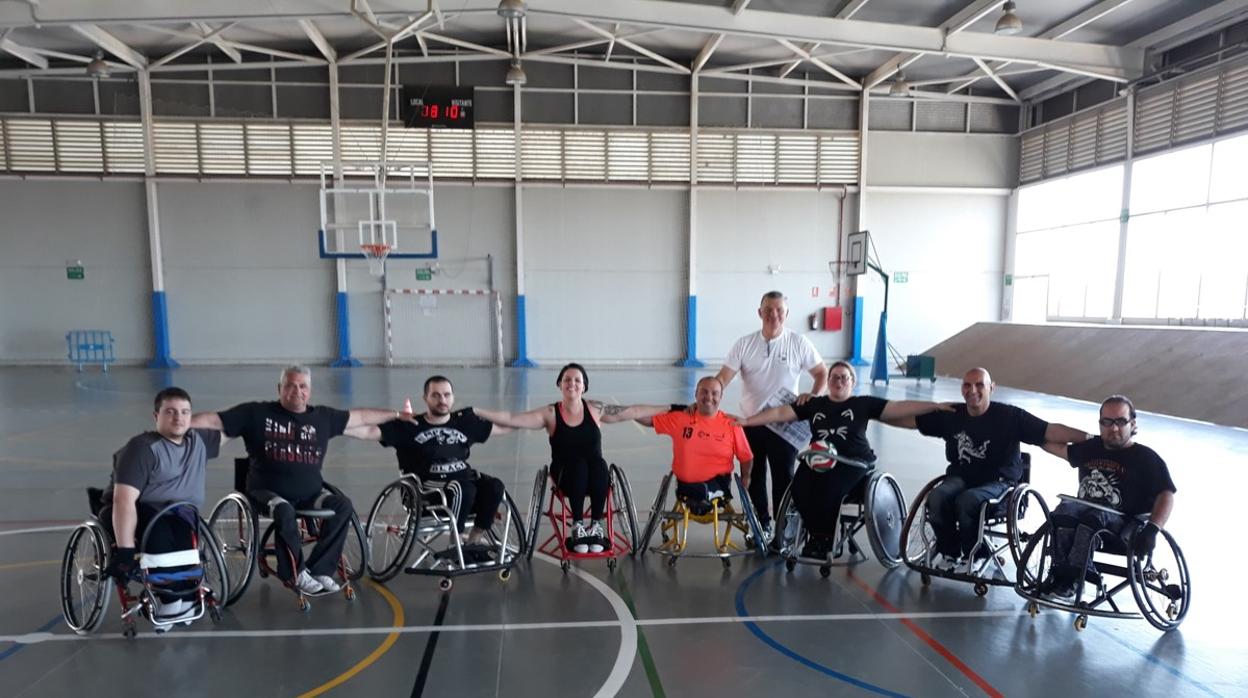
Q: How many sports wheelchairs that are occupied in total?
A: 8